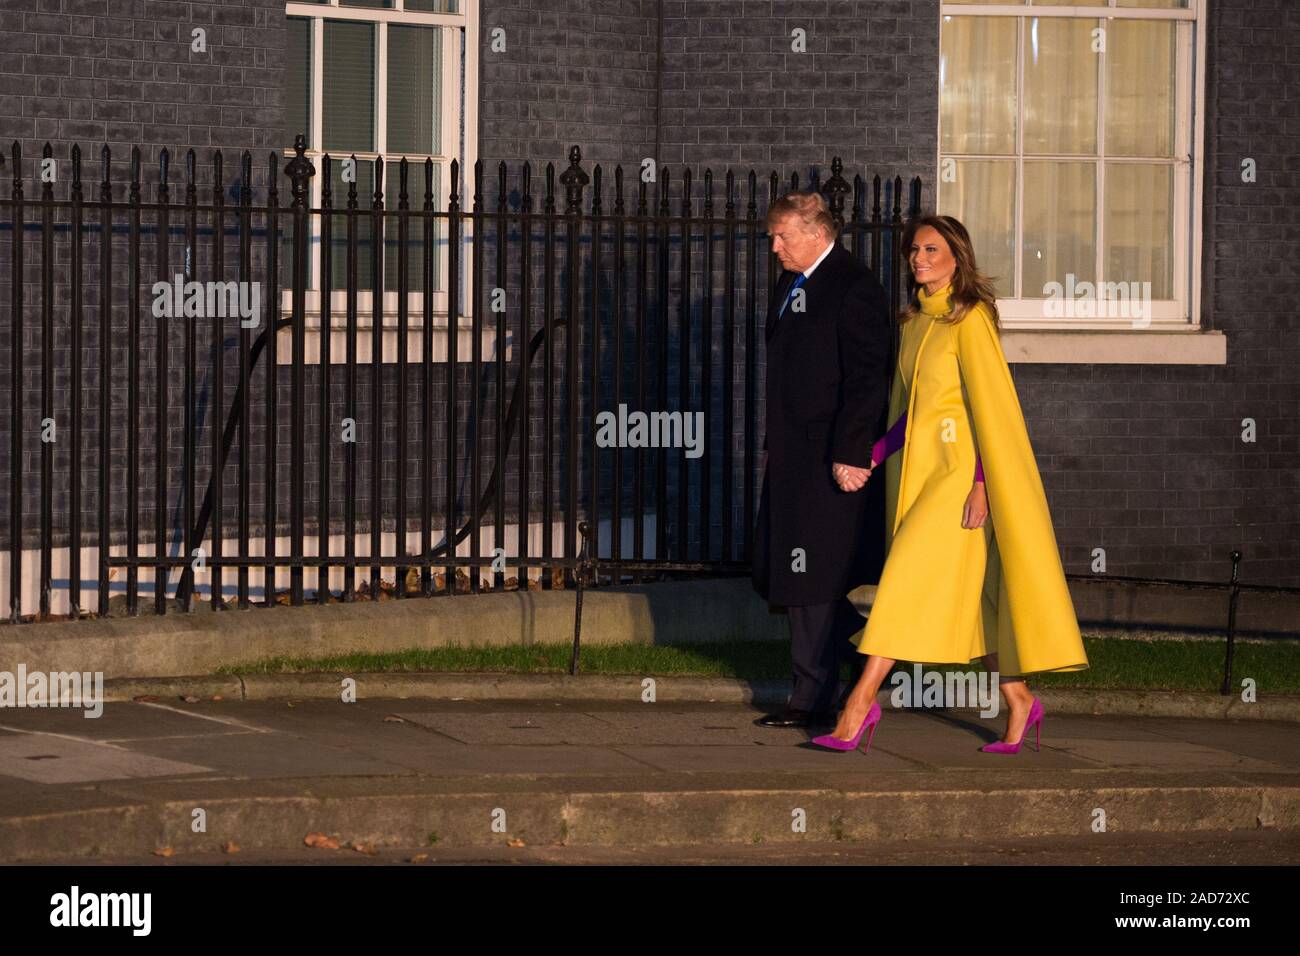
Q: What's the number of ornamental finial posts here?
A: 3